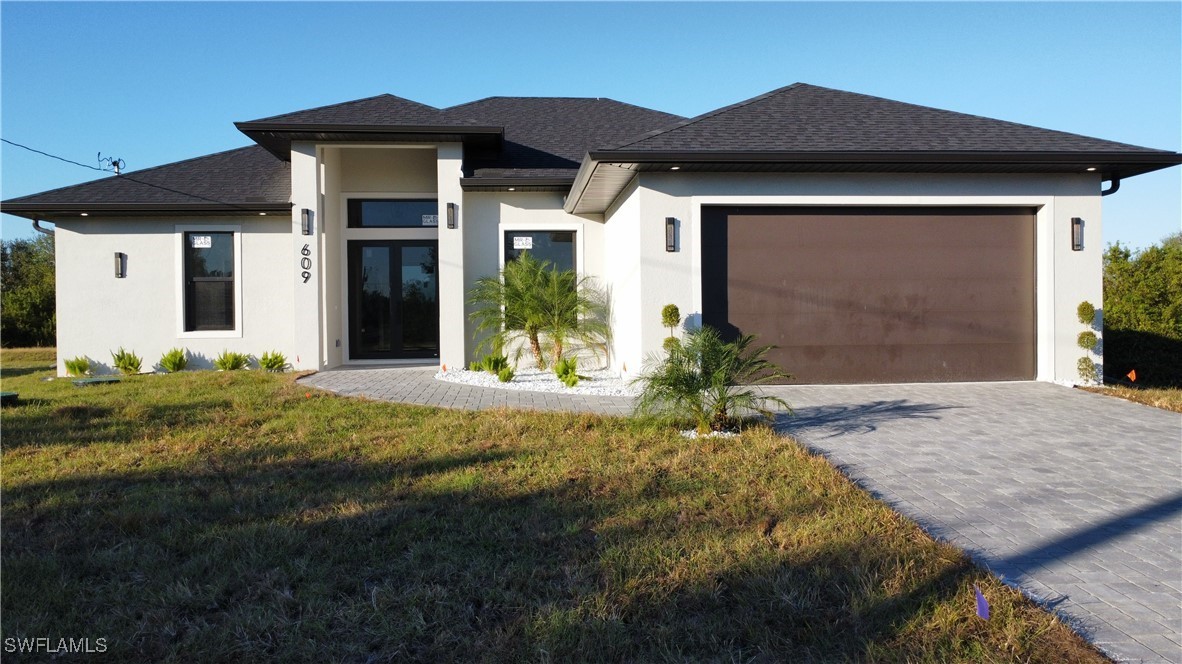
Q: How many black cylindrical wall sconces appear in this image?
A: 5